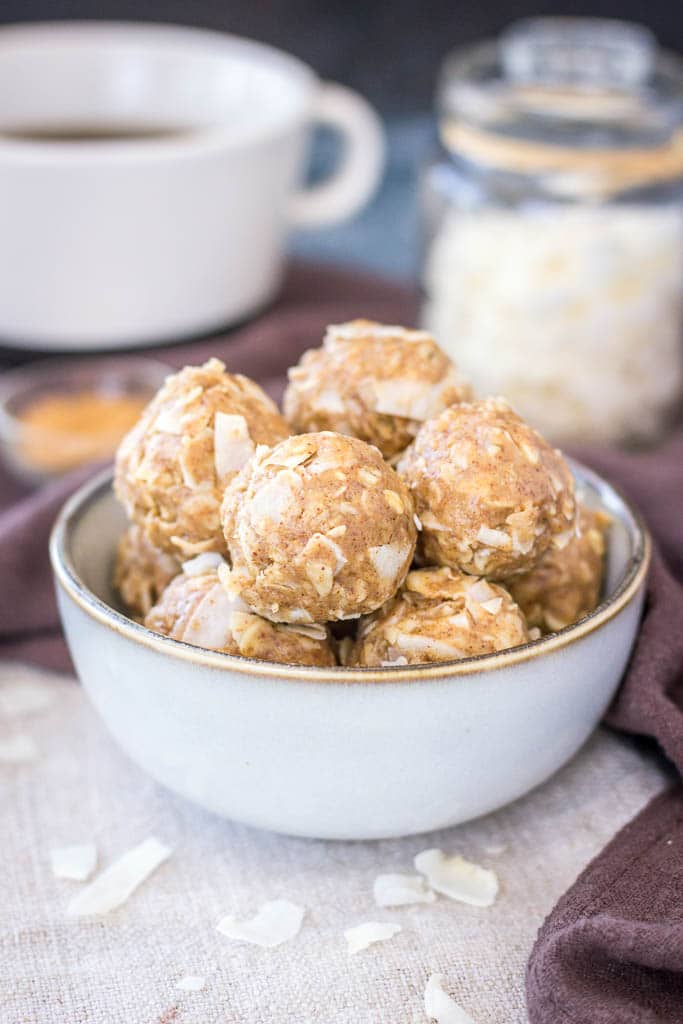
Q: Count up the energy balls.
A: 8